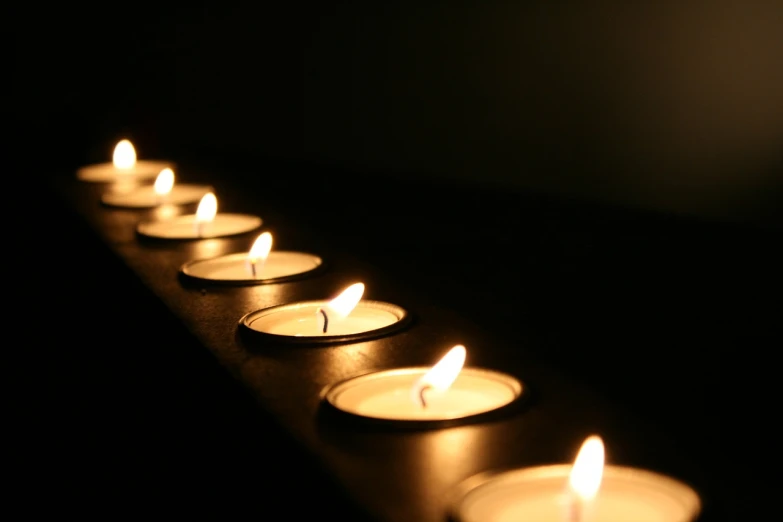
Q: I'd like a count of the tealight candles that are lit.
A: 7